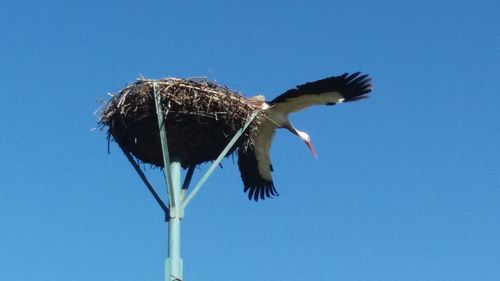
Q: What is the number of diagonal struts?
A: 4